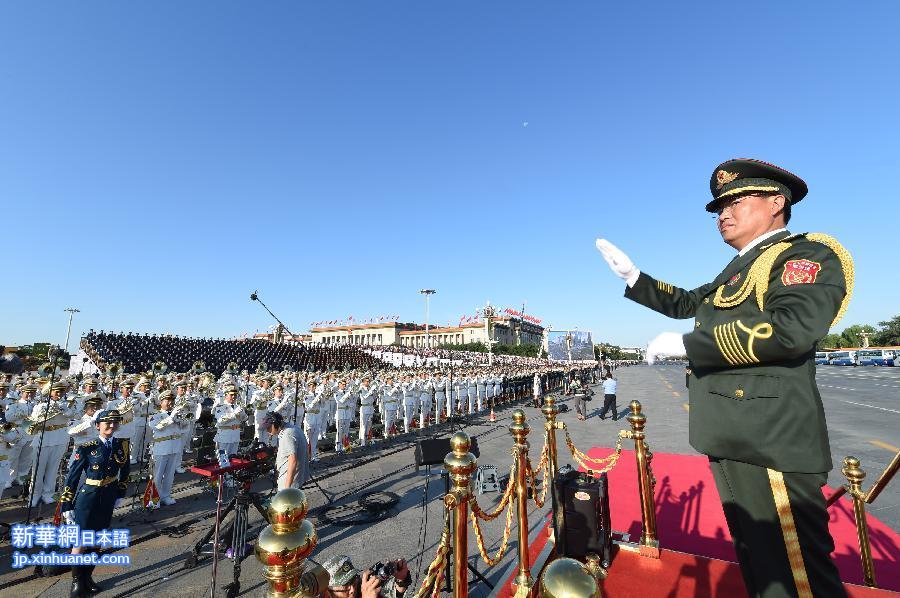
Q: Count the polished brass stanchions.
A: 7